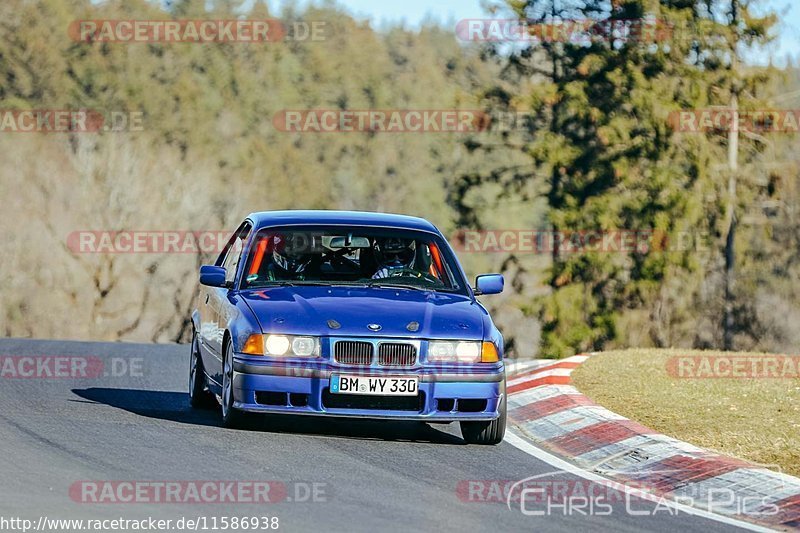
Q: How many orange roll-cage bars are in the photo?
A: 2